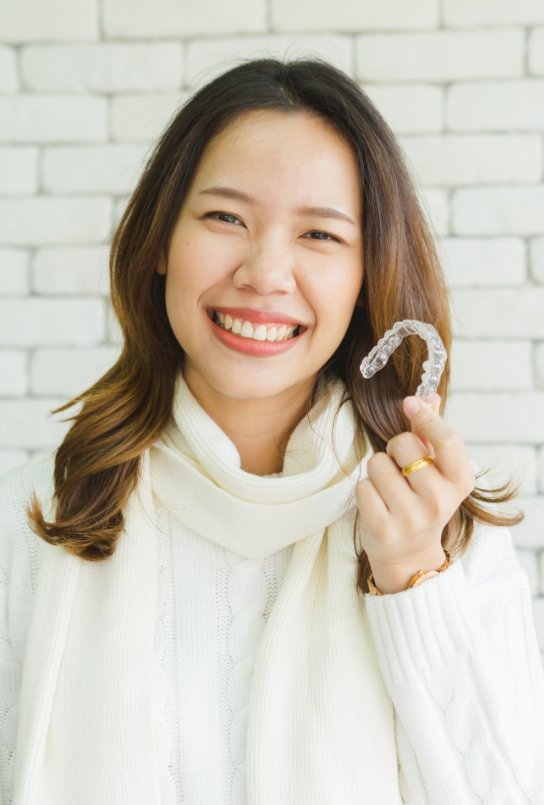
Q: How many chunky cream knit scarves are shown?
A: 1